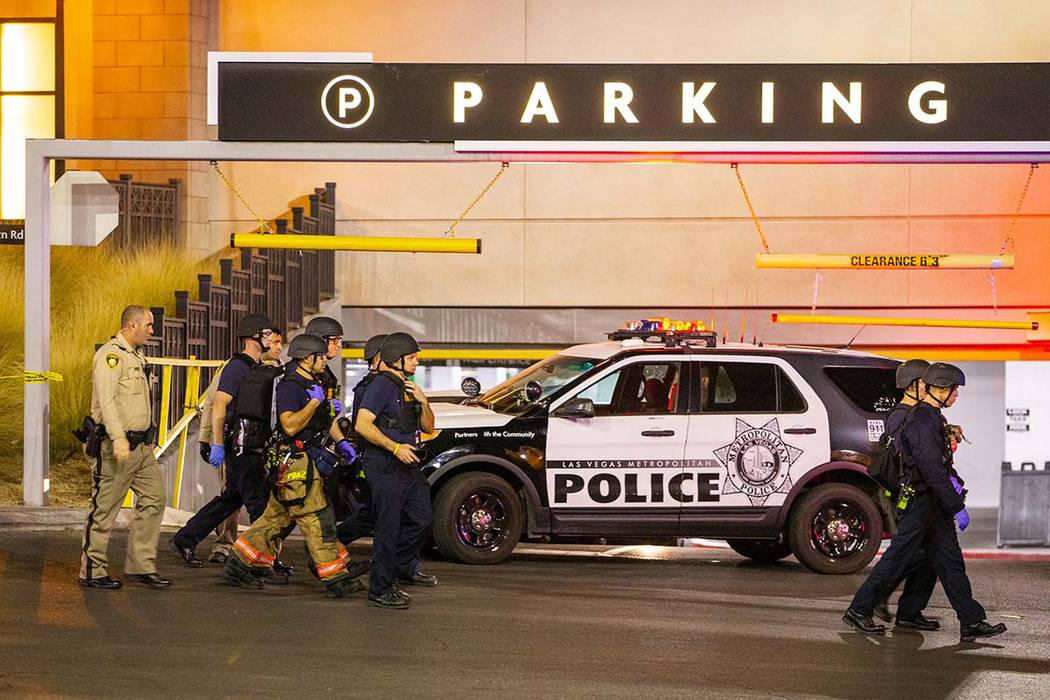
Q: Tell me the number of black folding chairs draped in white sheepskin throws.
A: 0